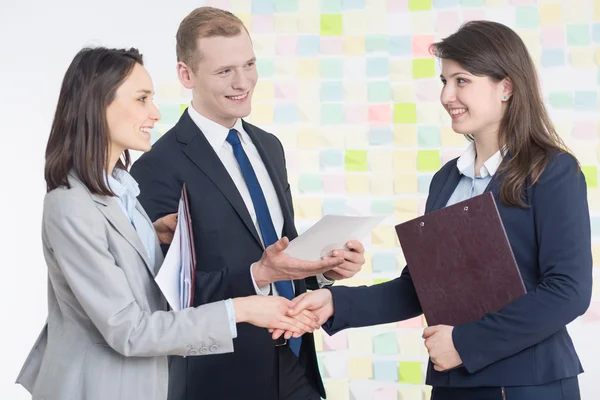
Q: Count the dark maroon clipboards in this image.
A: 1